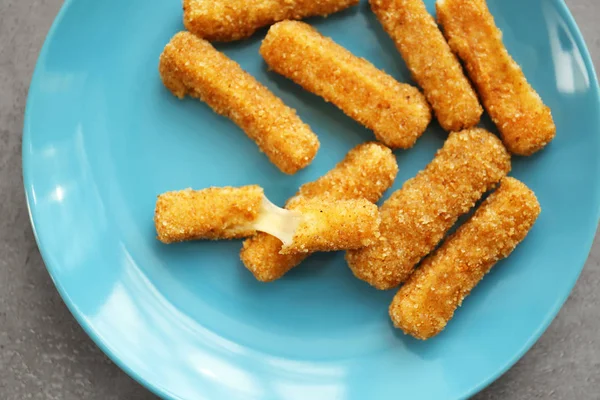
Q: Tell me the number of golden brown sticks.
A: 9